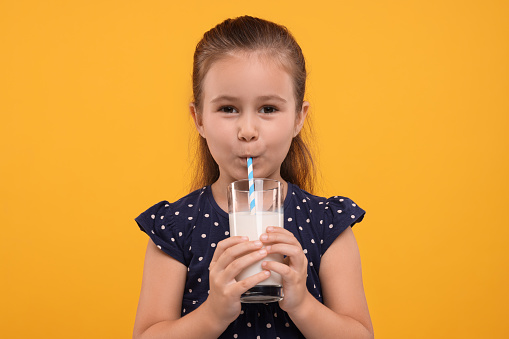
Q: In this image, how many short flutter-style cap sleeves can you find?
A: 2